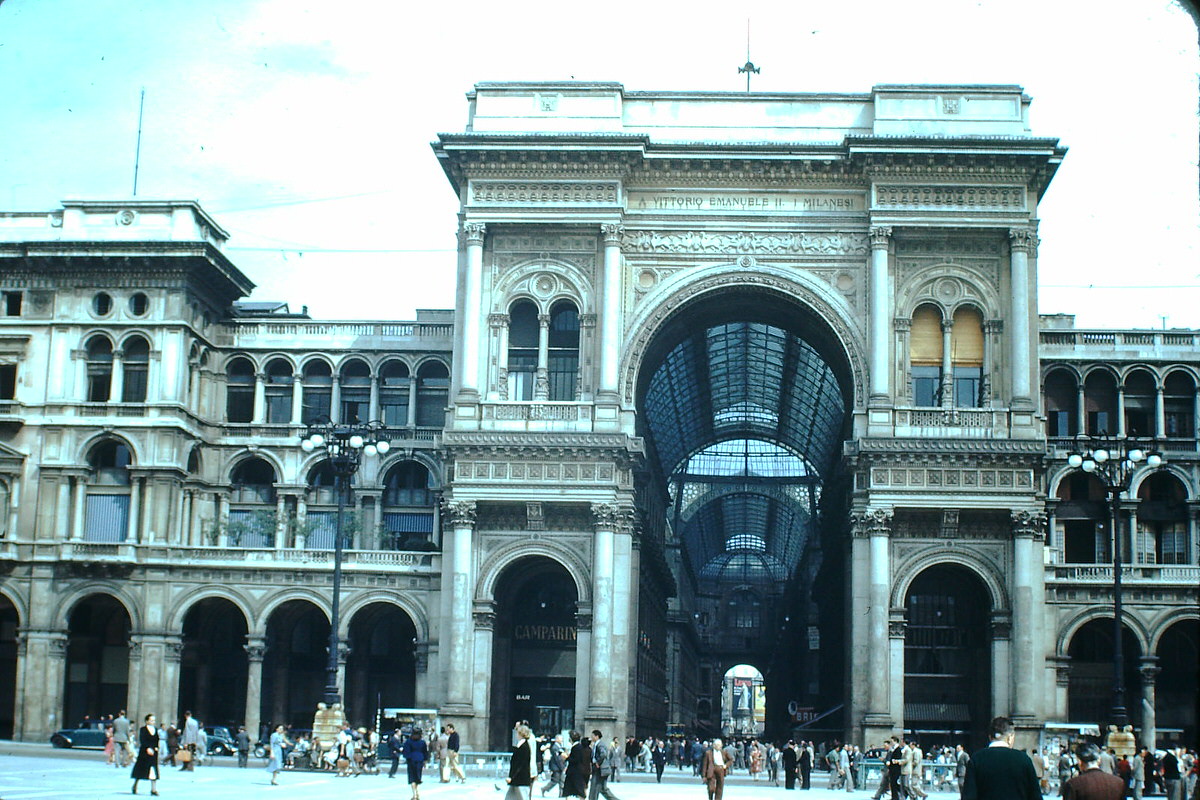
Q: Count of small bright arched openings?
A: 1